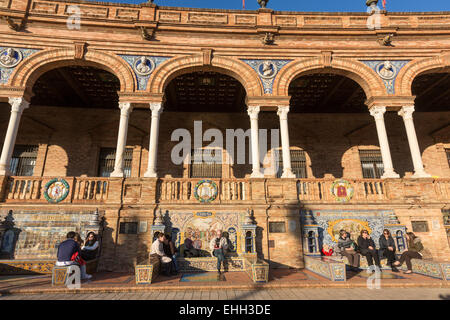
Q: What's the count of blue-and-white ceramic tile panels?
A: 4